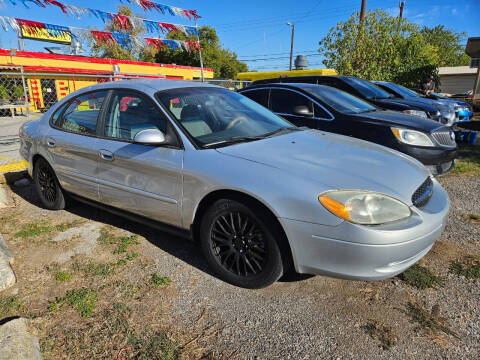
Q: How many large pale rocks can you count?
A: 3